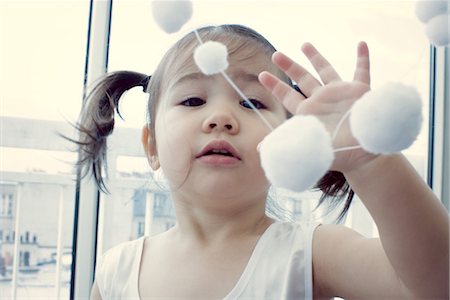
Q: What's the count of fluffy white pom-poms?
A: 6